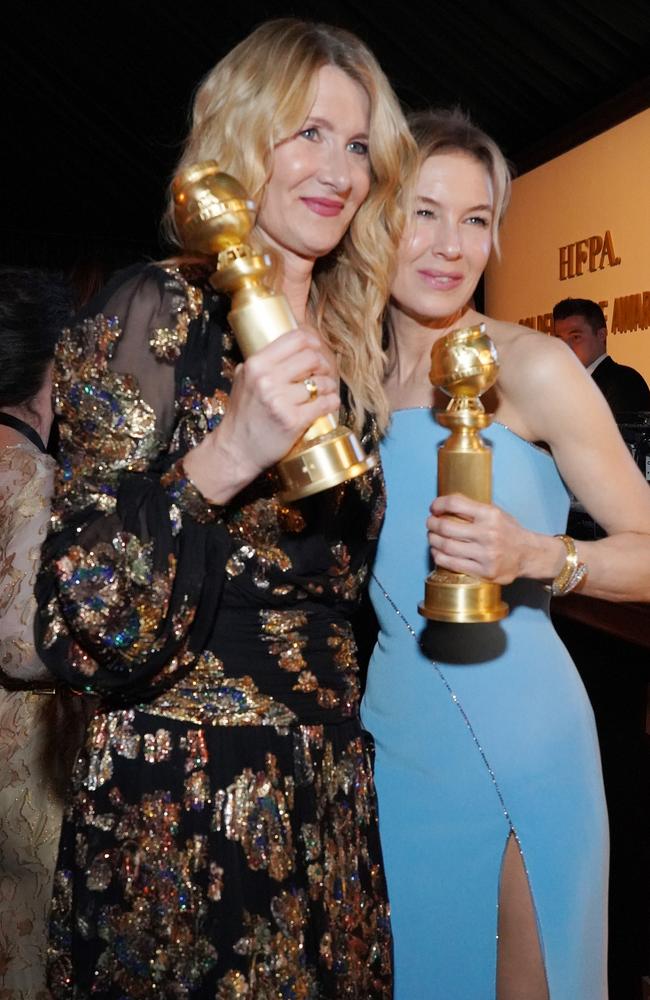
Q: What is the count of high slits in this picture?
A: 1